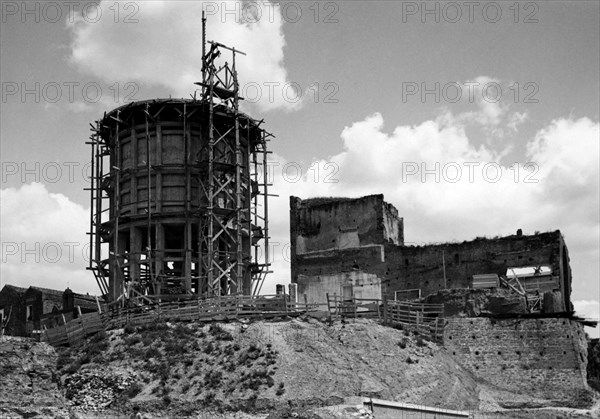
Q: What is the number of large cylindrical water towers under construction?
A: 1